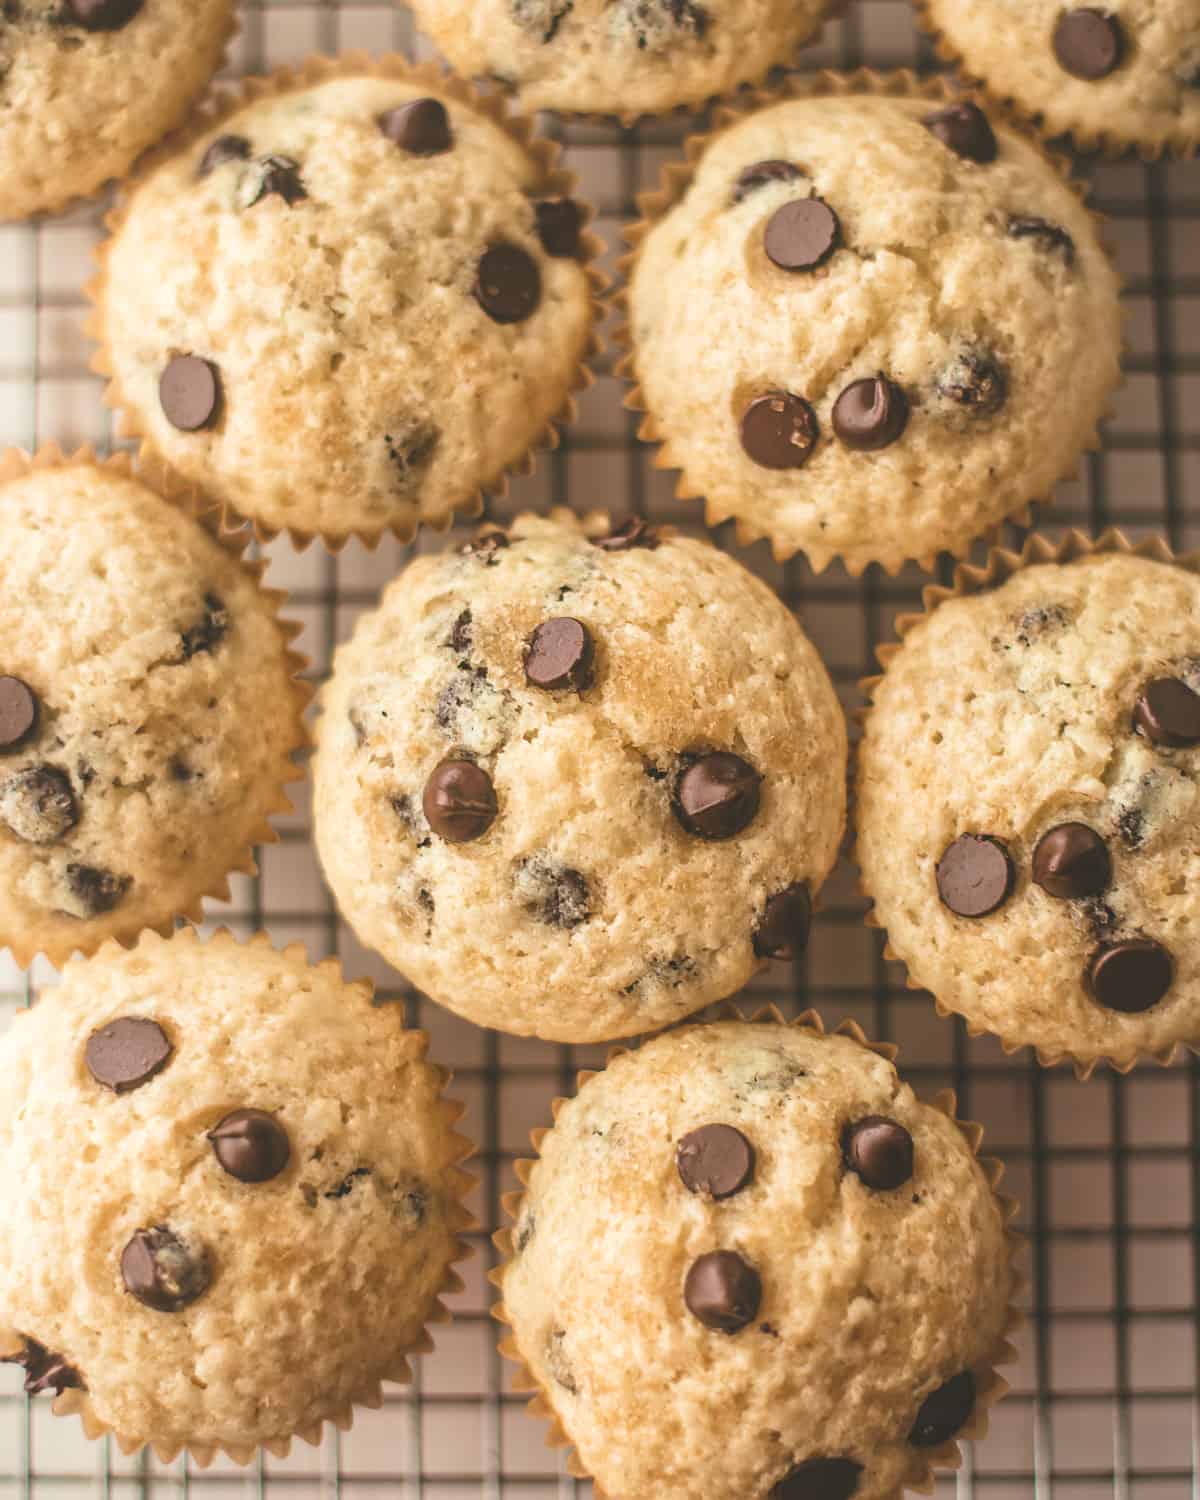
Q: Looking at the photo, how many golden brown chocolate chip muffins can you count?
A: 10